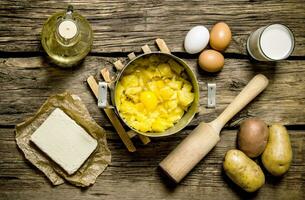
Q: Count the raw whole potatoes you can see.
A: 3